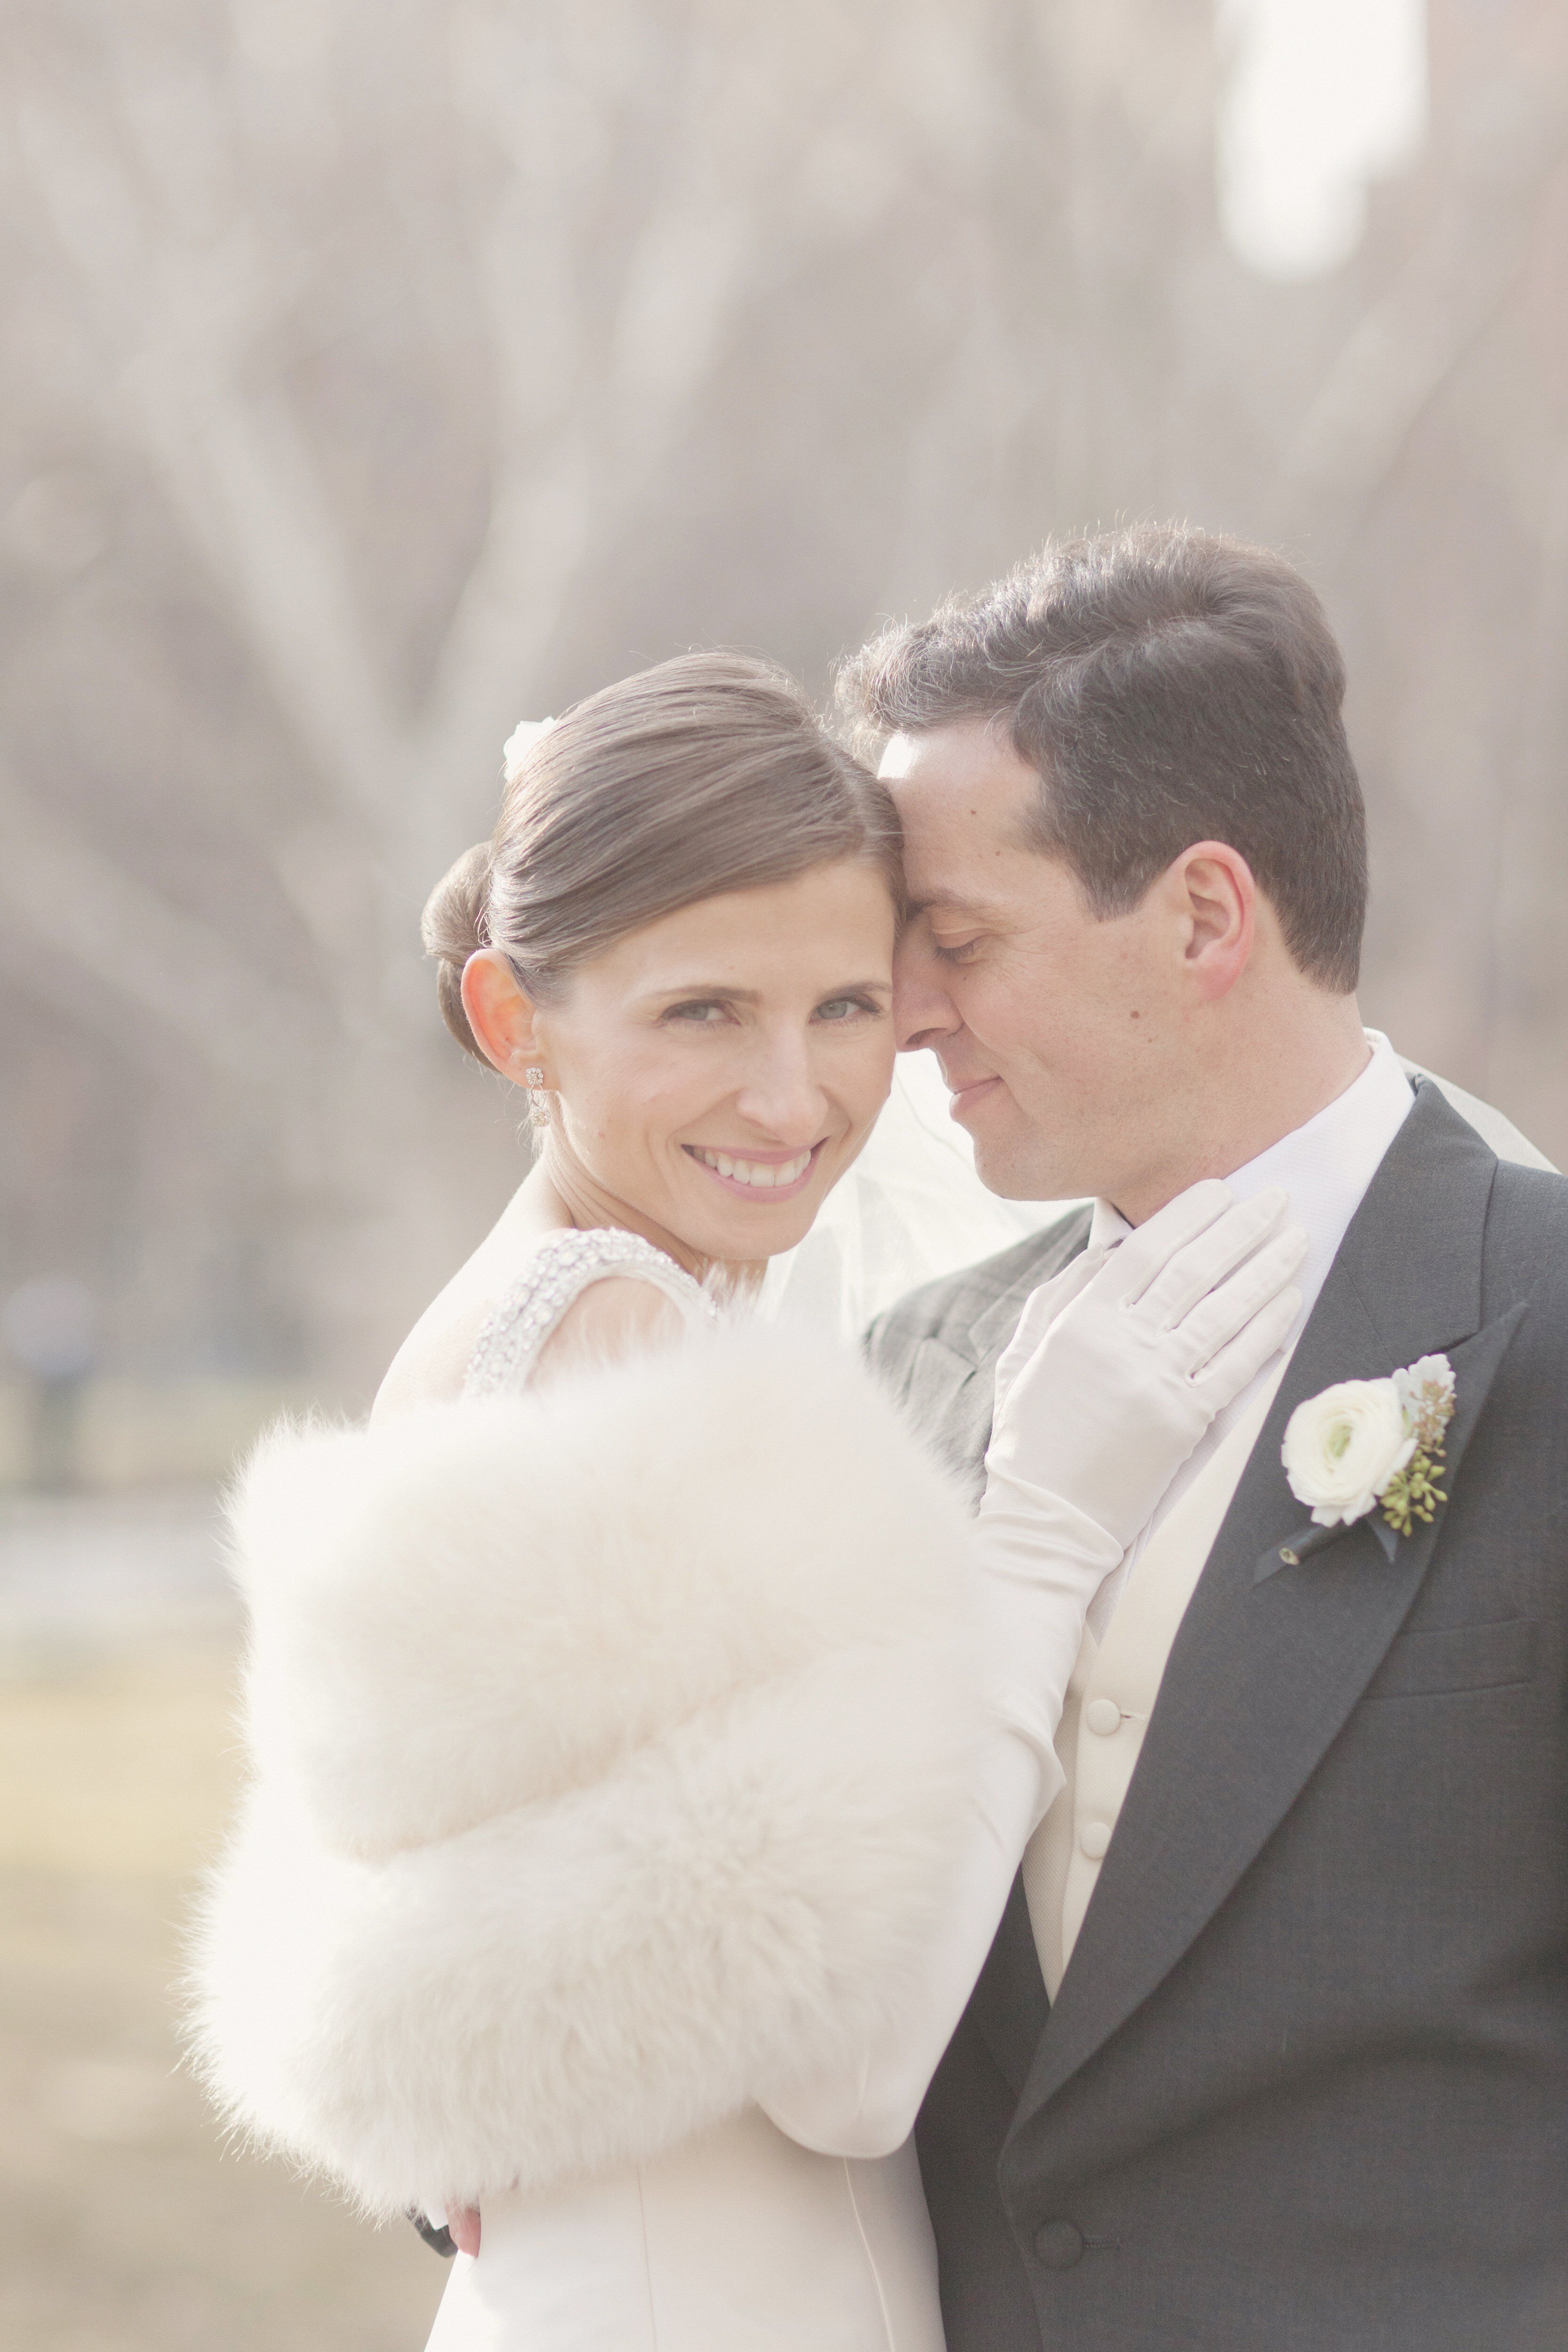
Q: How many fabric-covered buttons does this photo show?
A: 3